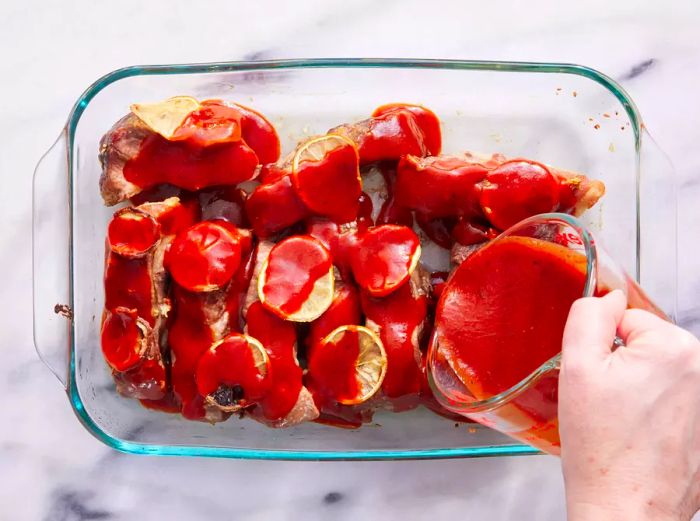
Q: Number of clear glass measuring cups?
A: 1